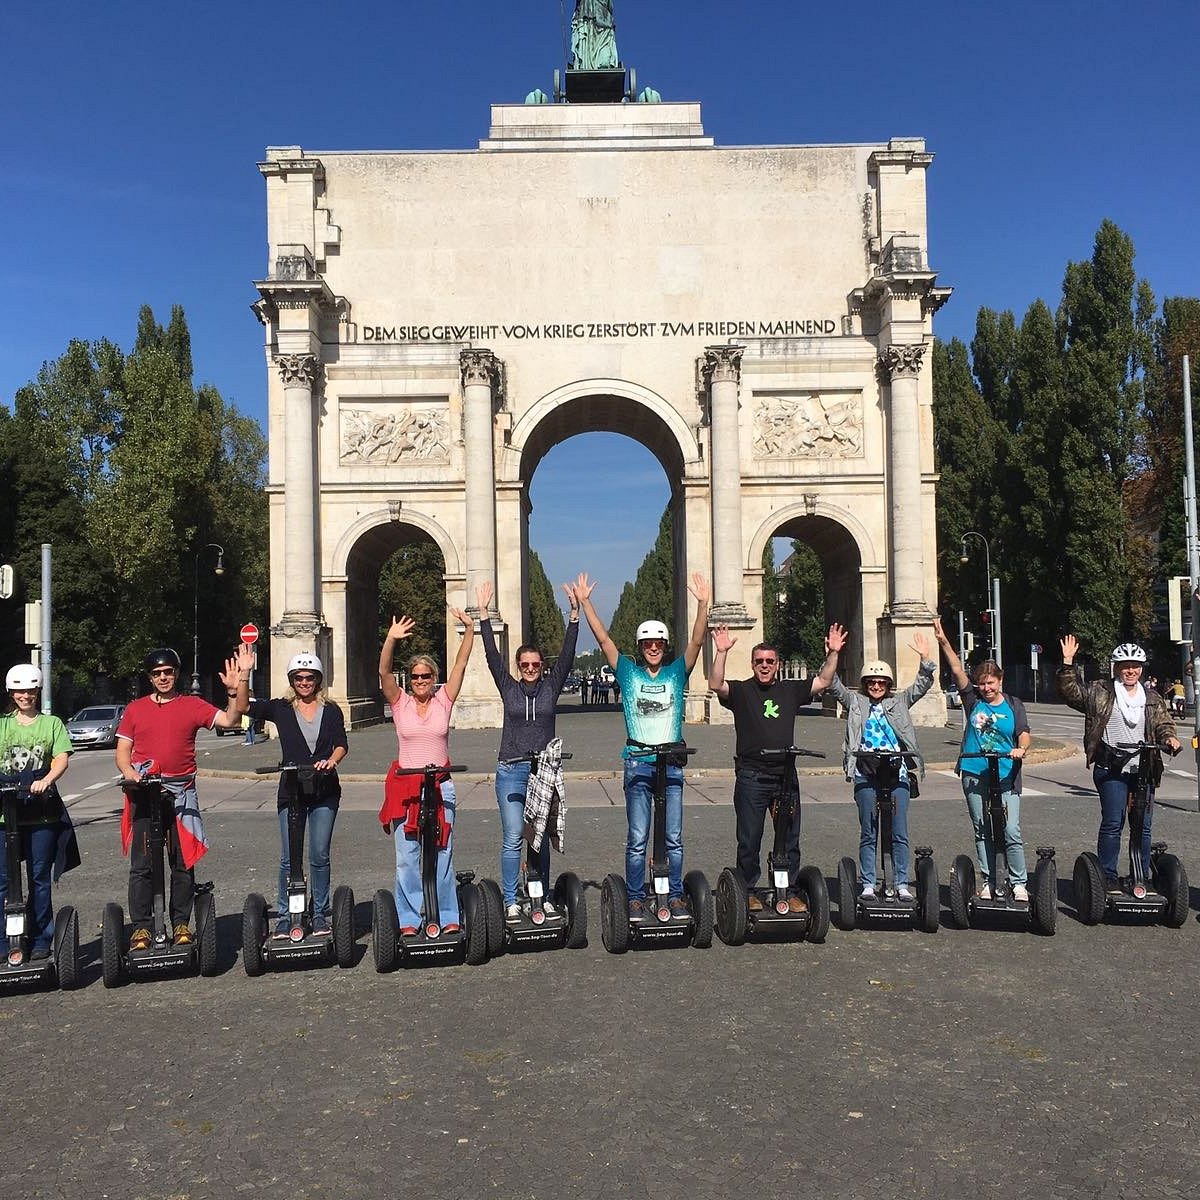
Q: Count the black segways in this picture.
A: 10